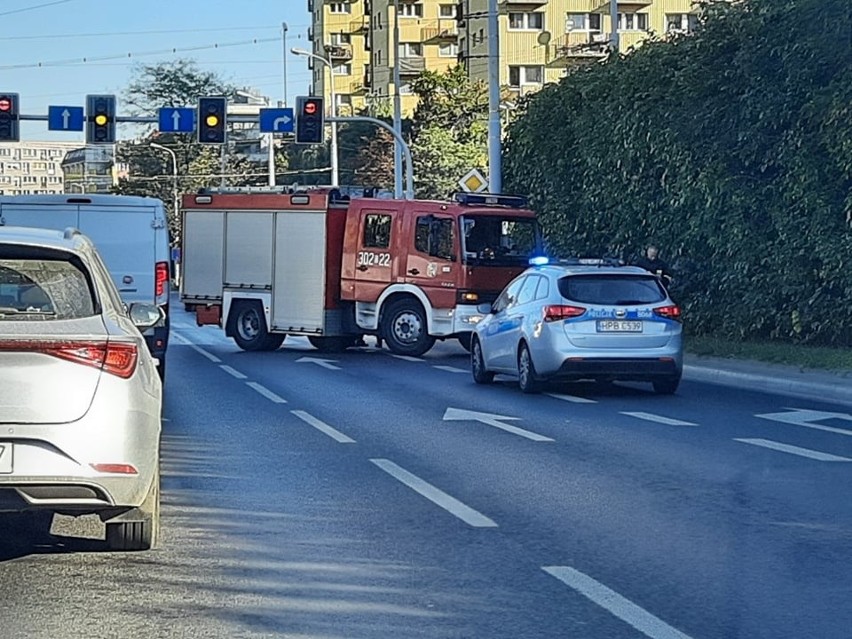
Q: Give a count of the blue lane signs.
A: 3